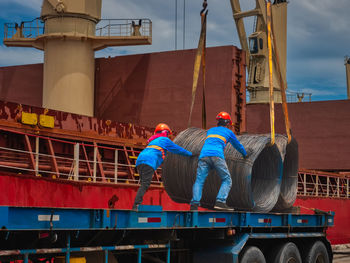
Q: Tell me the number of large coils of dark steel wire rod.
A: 2